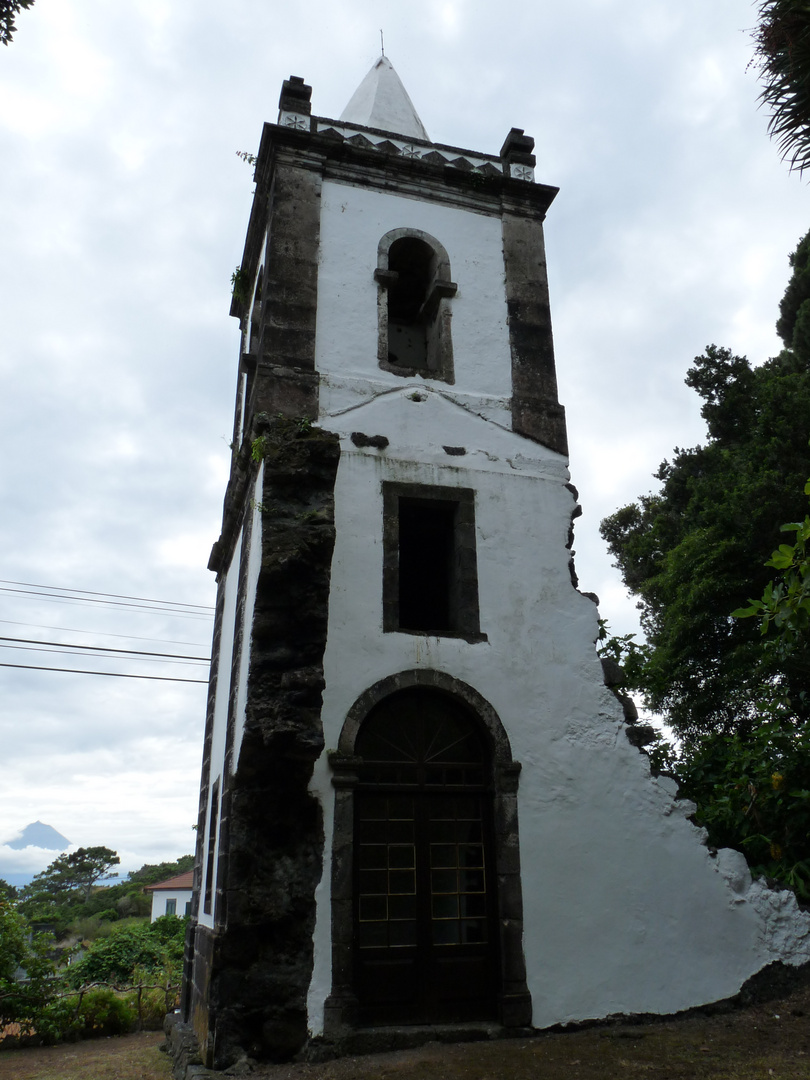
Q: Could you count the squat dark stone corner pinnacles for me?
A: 2